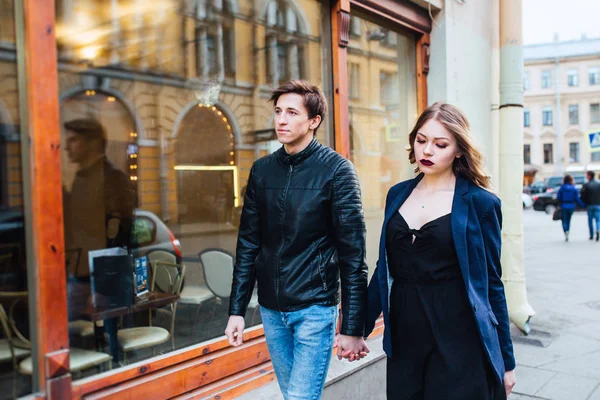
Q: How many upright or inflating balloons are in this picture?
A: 0